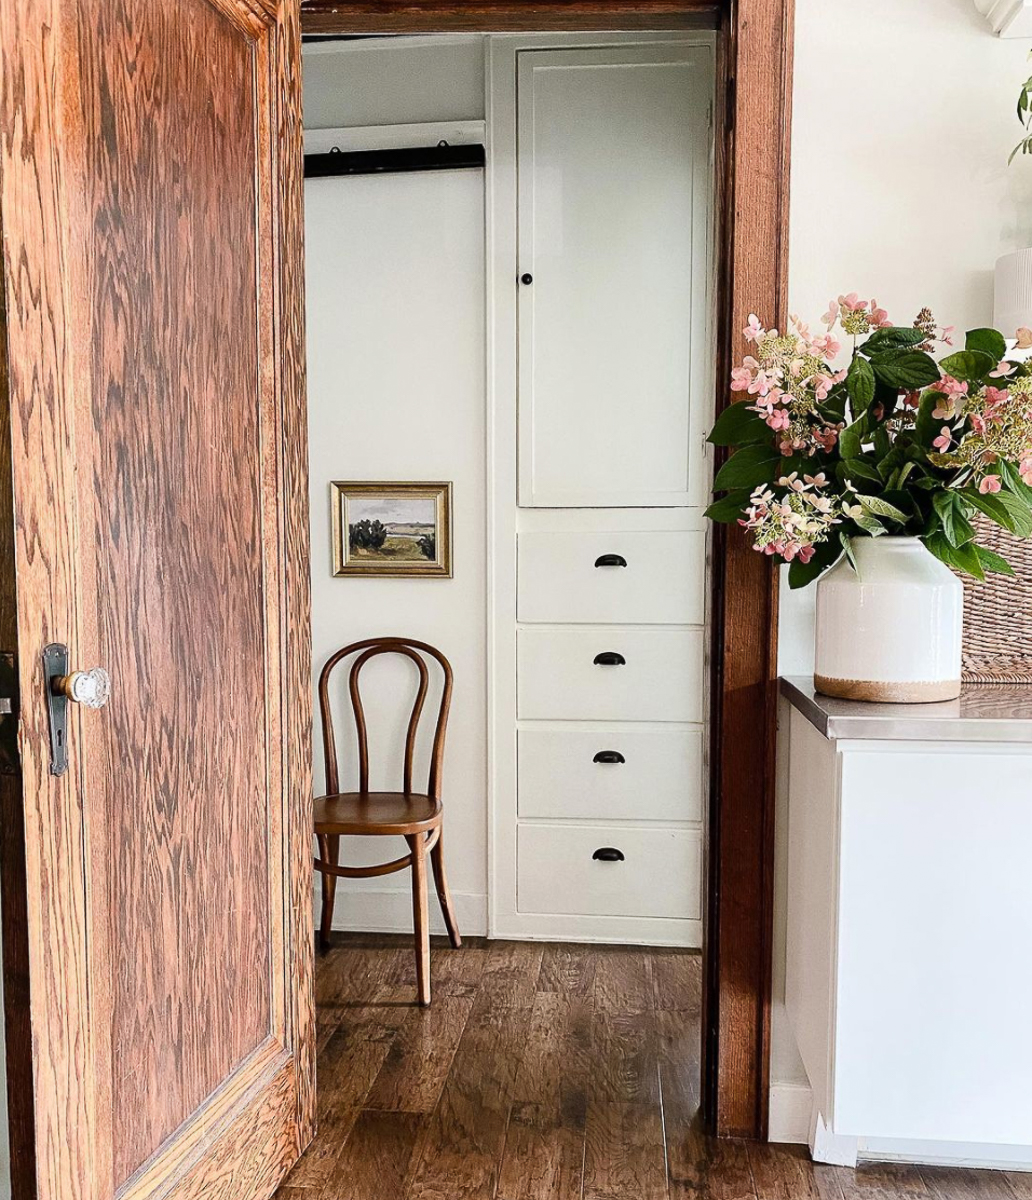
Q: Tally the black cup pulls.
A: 4